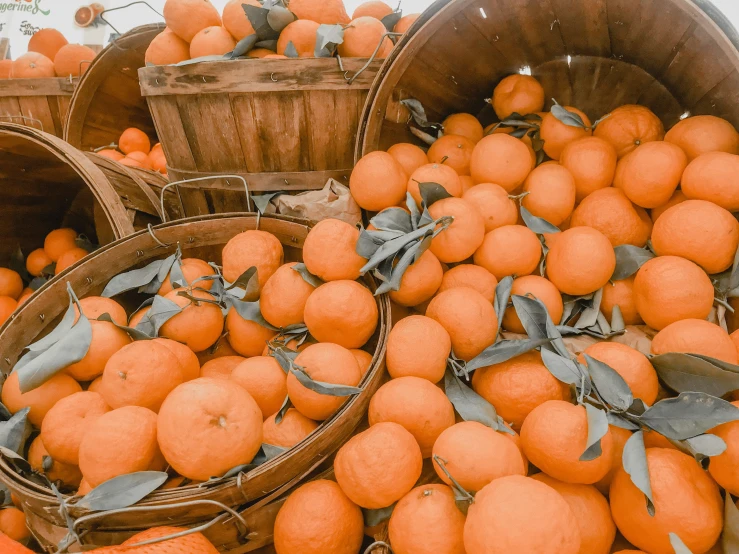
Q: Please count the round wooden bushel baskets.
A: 6